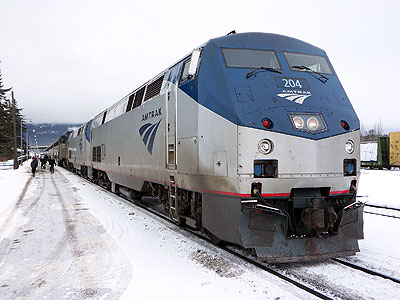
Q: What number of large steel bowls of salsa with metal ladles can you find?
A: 0